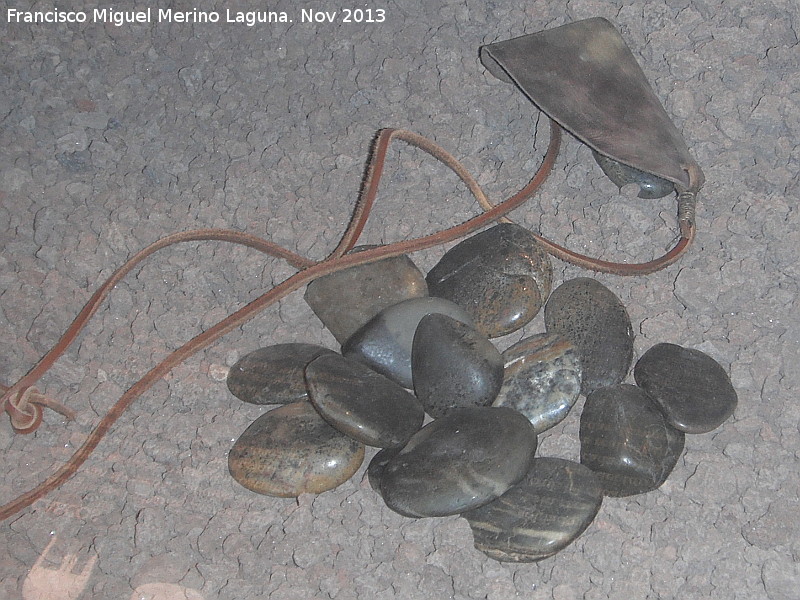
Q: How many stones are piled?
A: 14